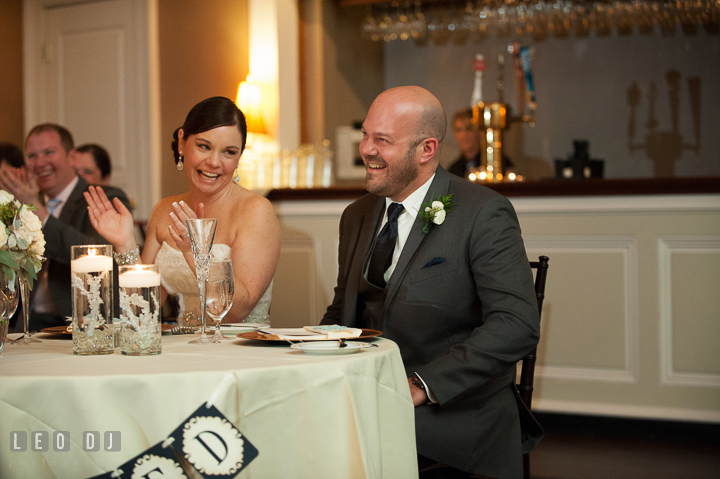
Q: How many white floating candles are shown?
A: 2